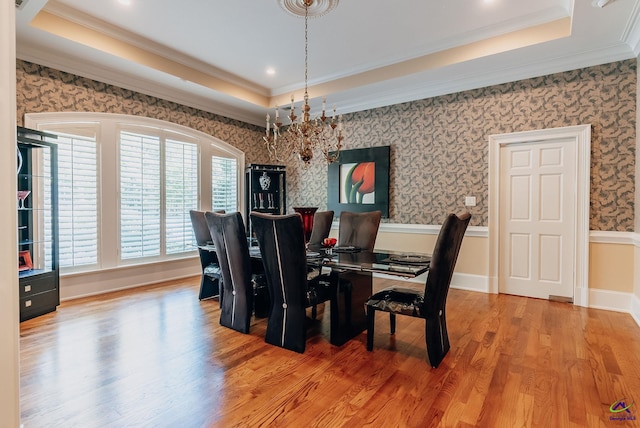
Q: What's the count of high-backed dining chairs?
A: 6